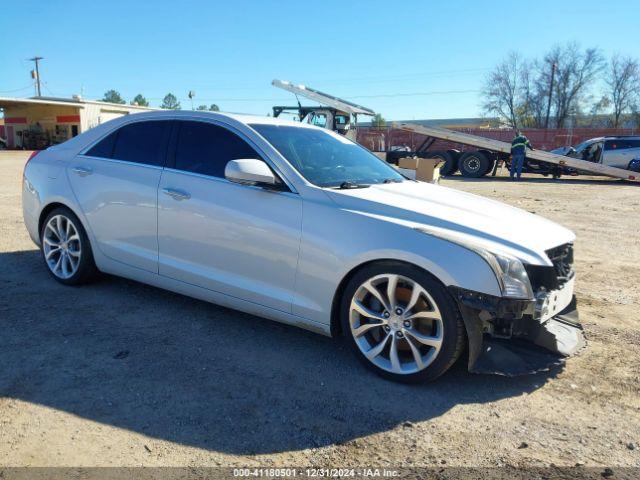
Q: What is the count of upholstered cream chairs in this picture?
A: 0